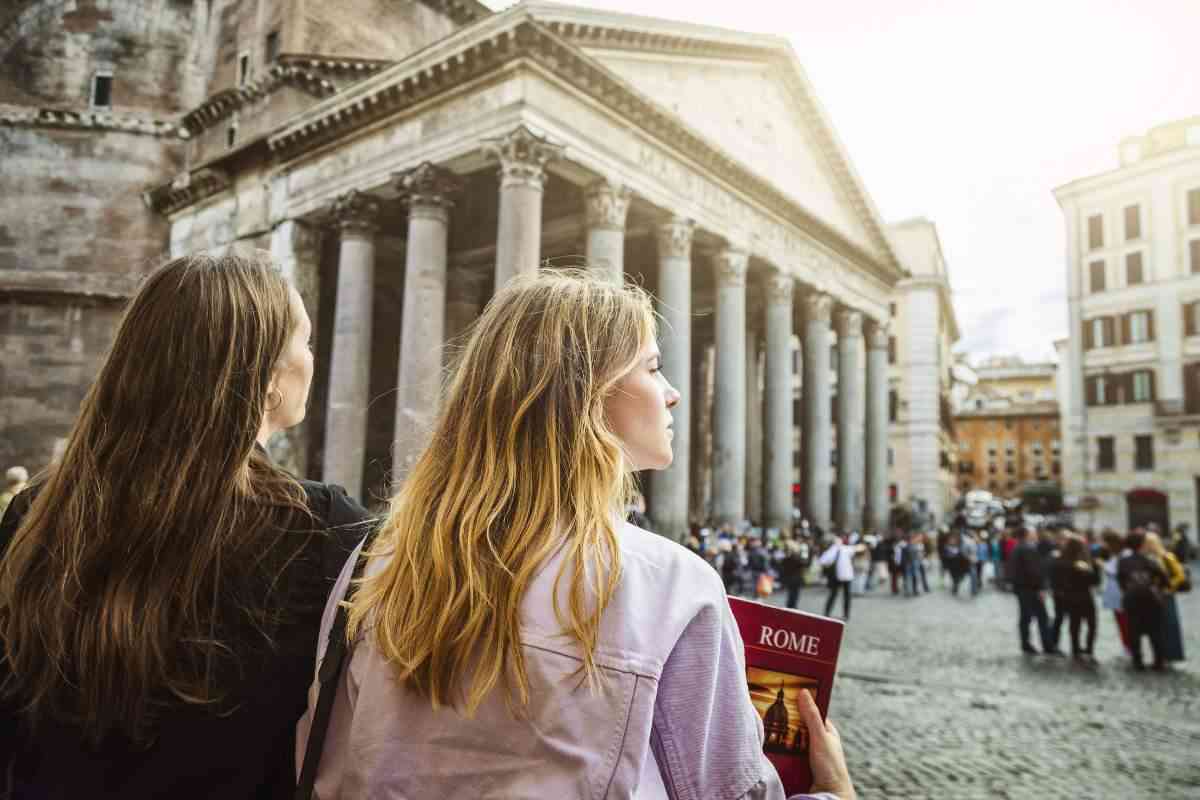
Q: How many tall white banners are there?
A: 0